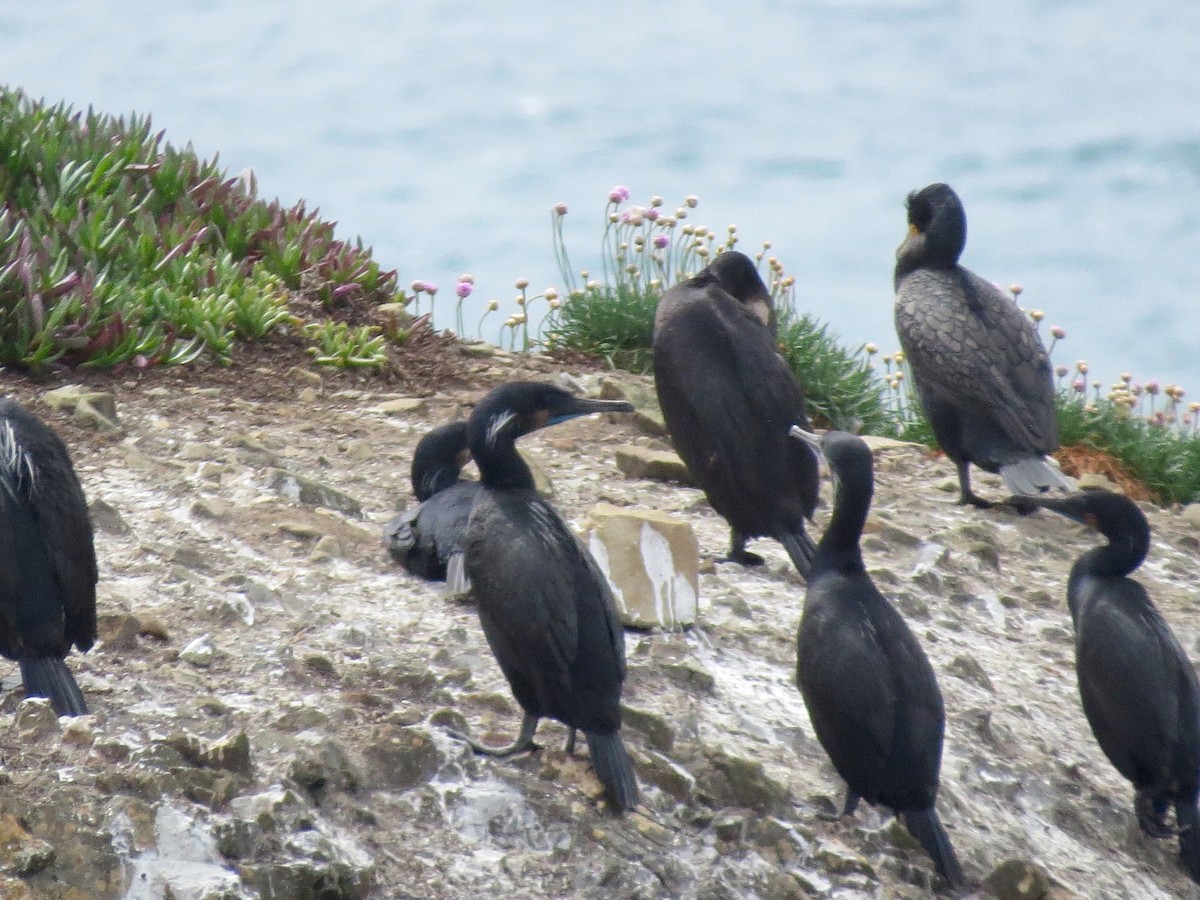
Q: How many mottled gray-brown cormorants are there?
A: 1